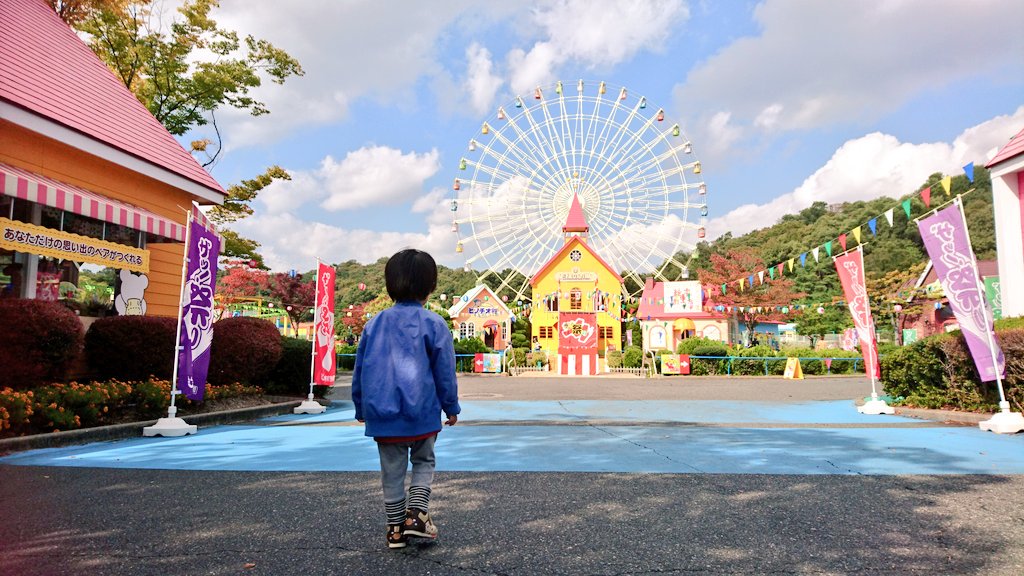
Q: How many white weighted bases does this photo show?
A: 4